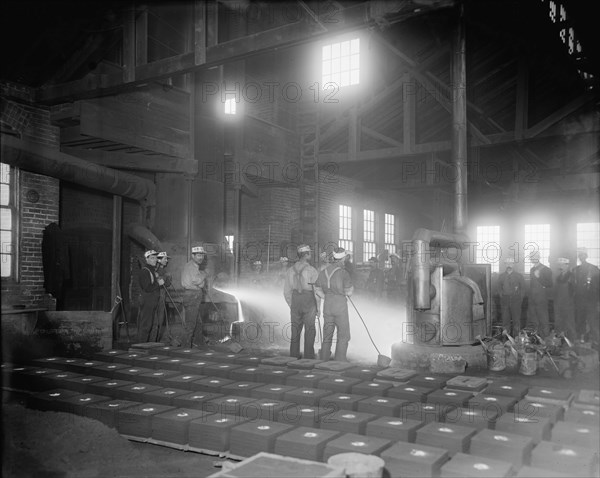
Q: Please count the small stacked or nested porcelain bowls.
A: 0